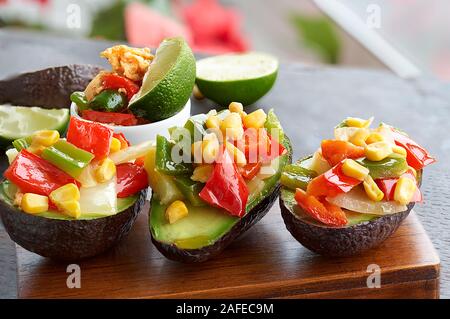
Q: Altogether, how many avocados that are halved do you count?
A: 3